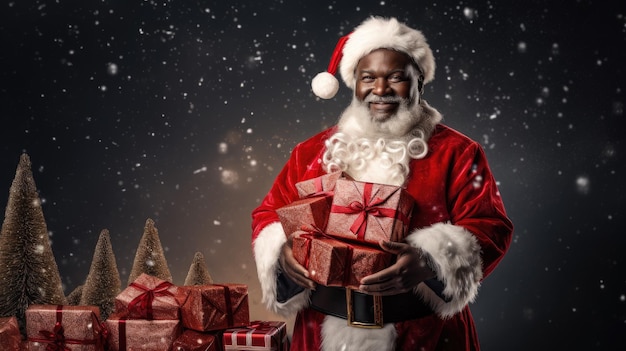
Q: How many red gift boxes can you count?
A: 11